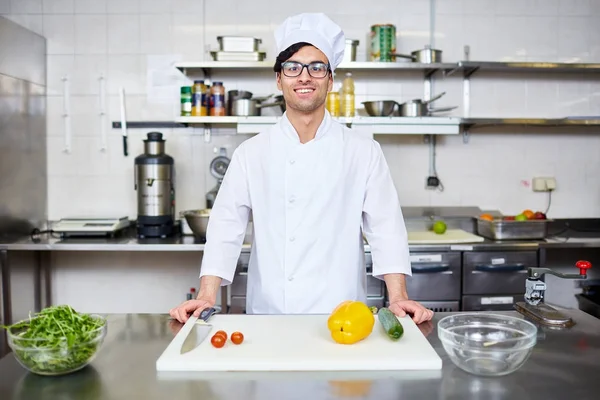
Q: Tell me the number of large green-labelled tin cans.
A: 1